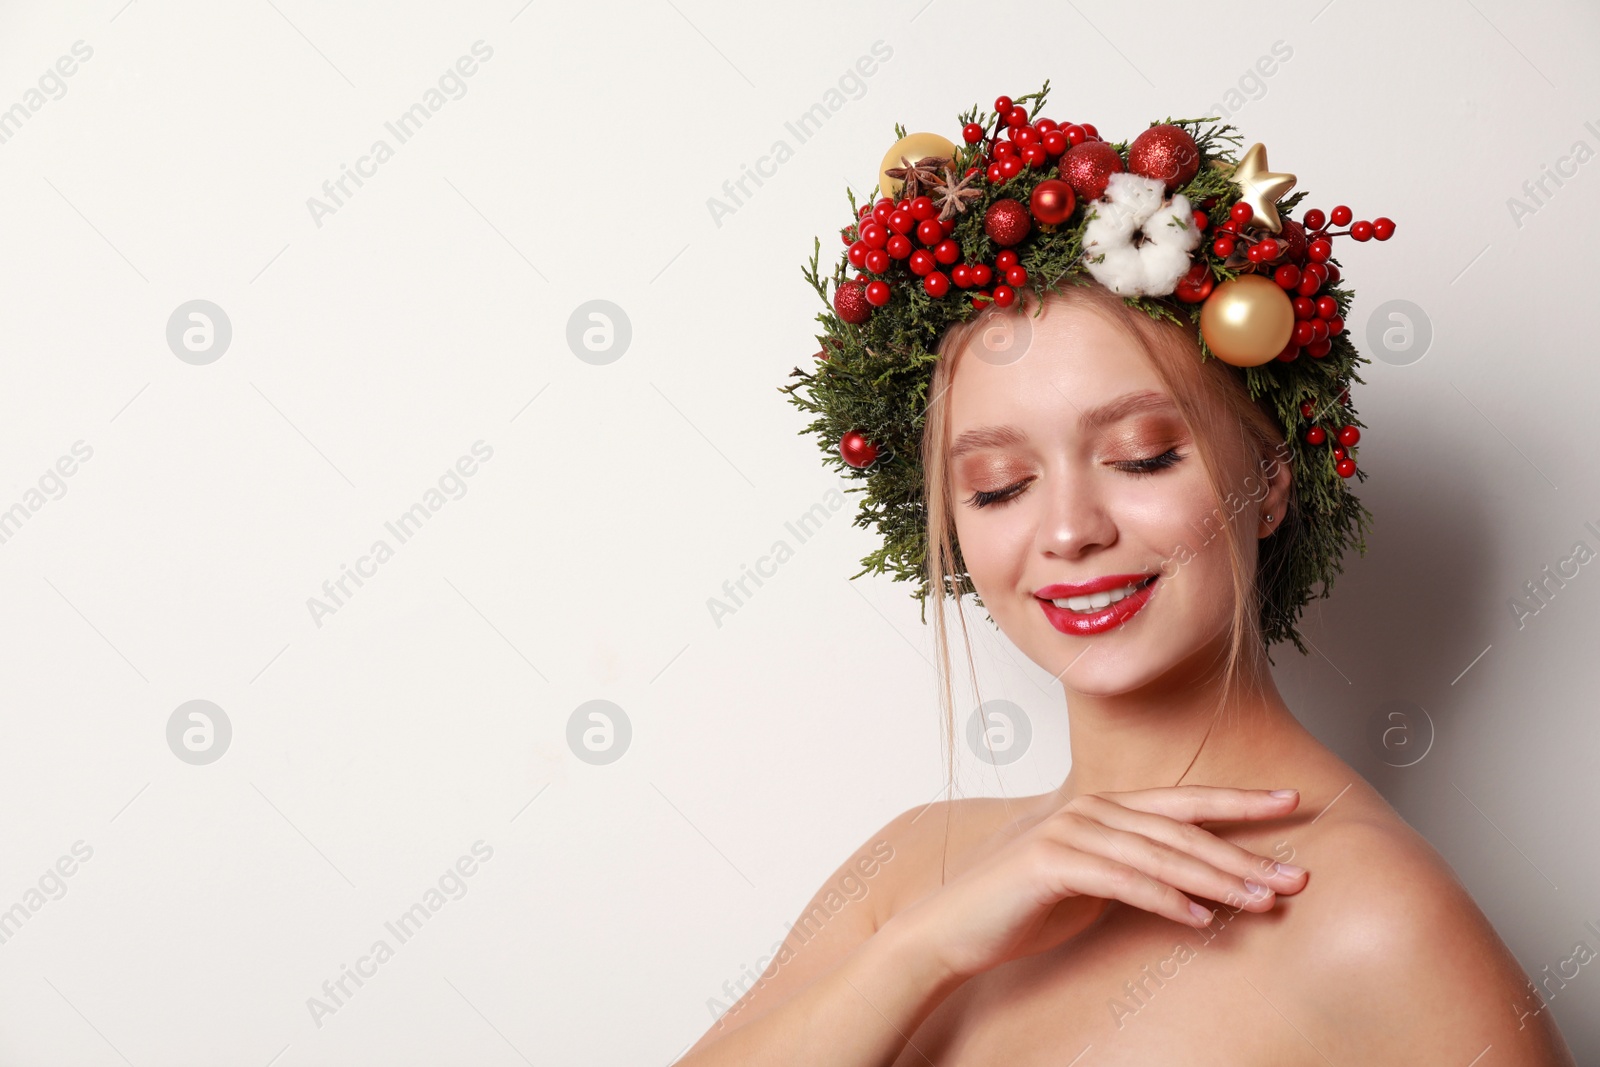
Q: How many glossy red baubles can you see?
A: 3